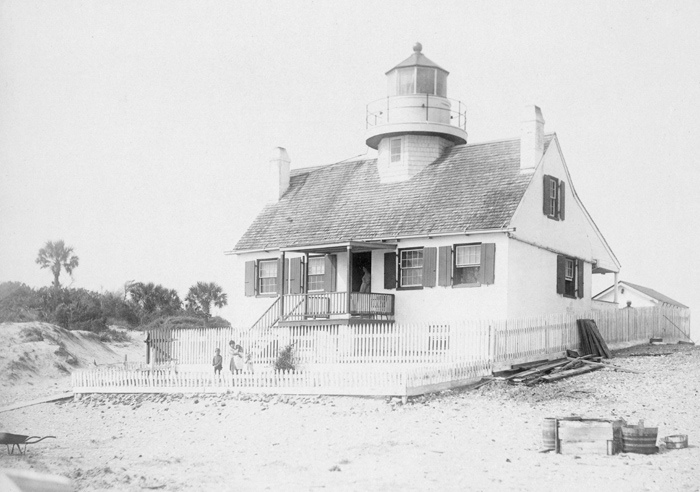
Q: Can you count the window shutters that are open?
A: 12